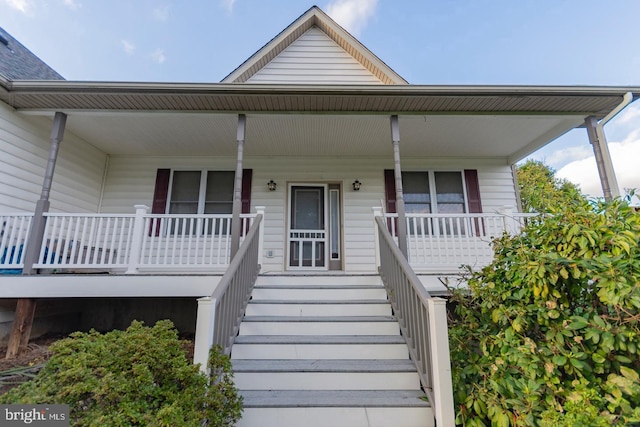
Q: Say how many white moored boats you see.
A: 0